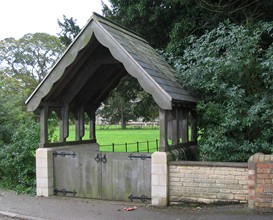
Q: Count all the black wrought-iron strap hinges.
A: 4